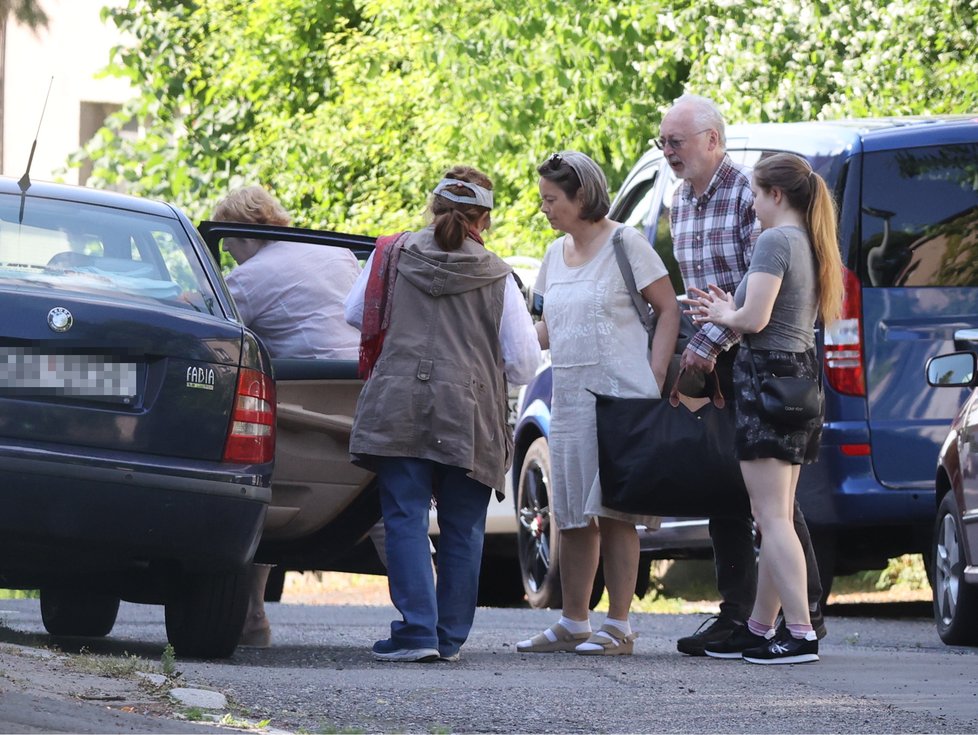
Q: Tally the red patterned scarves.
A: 1